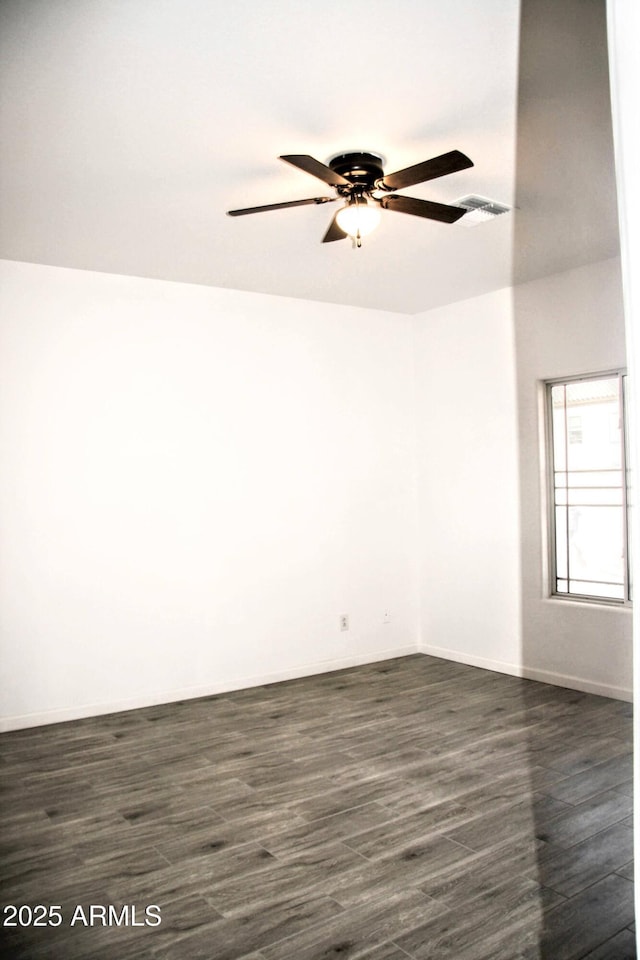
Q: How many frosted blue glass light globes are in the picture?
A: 0